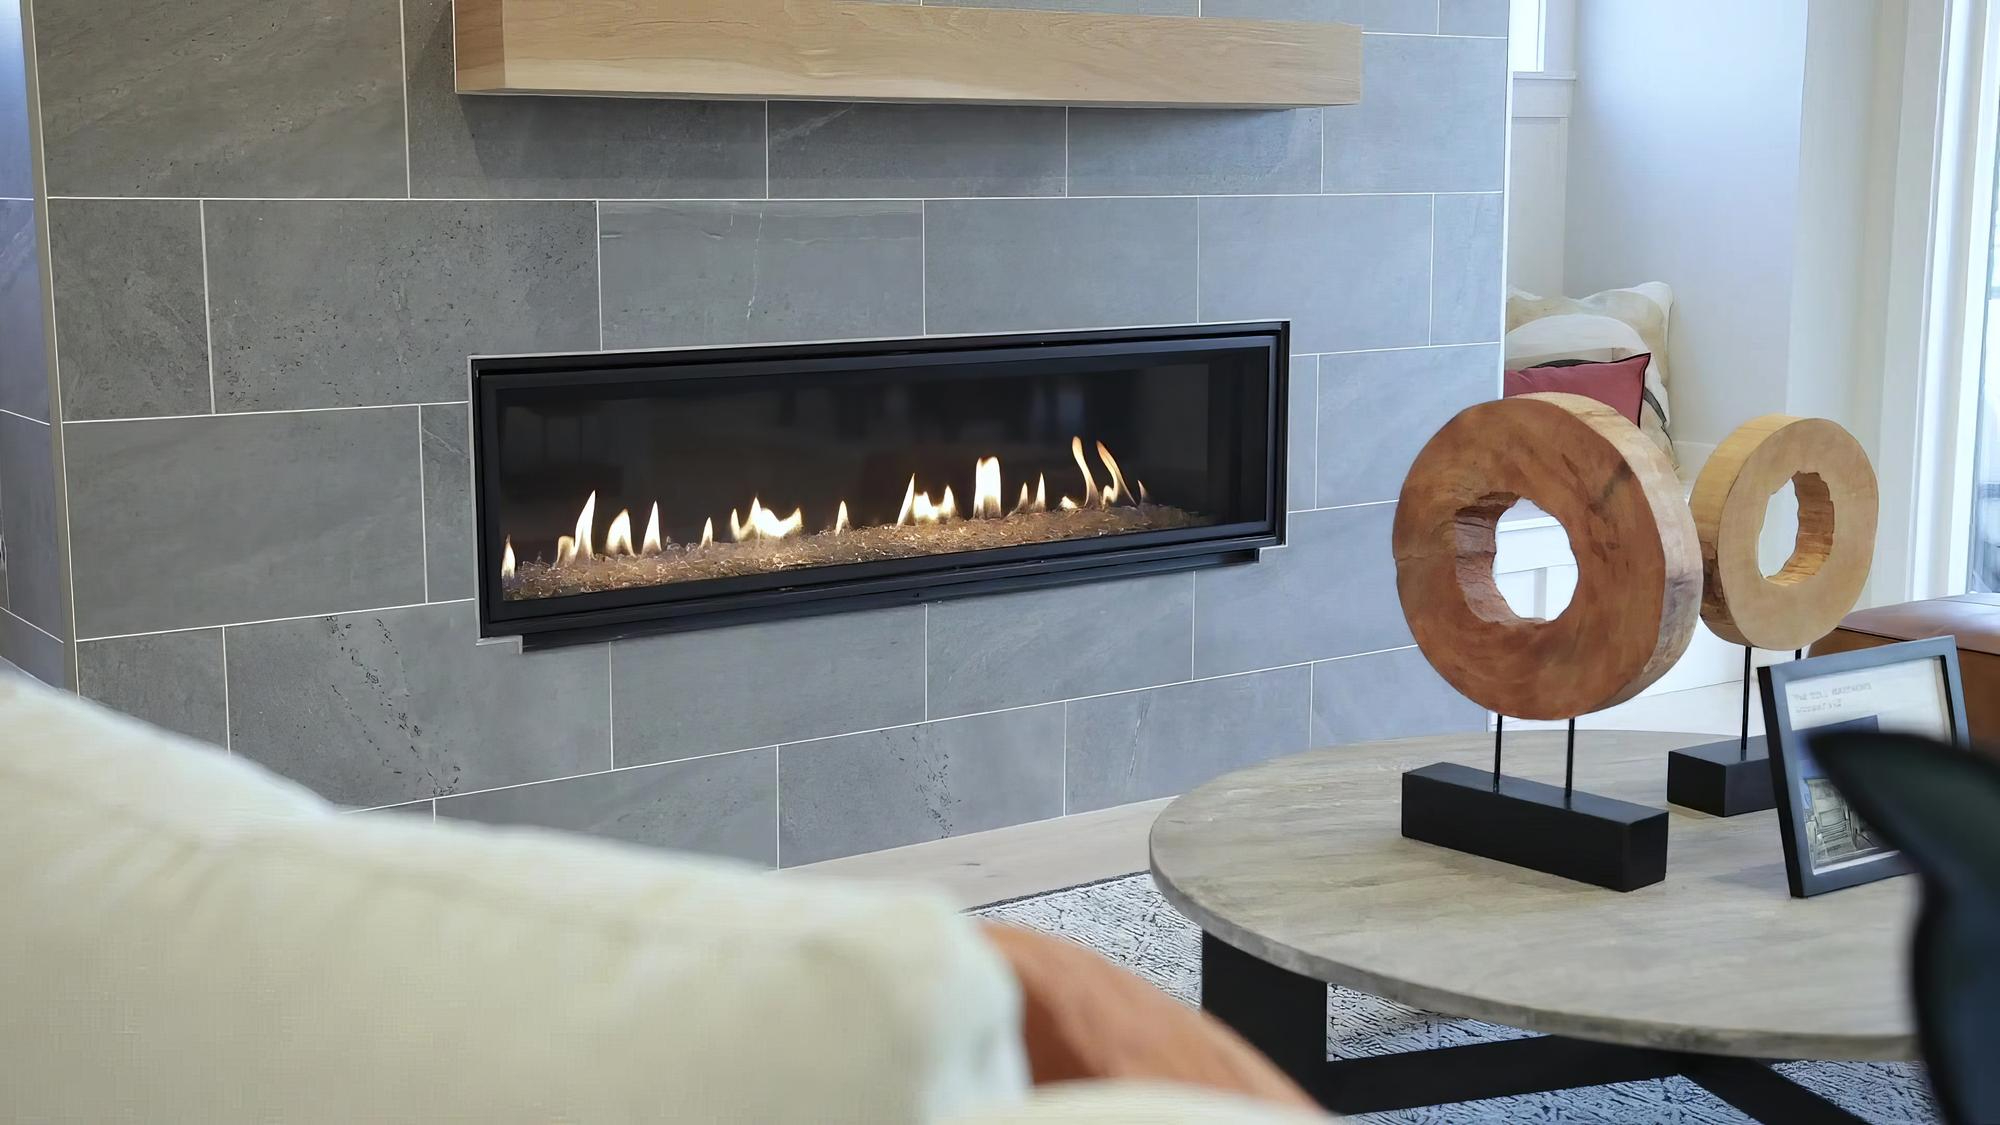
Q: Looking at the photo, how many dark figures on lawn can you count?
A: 0